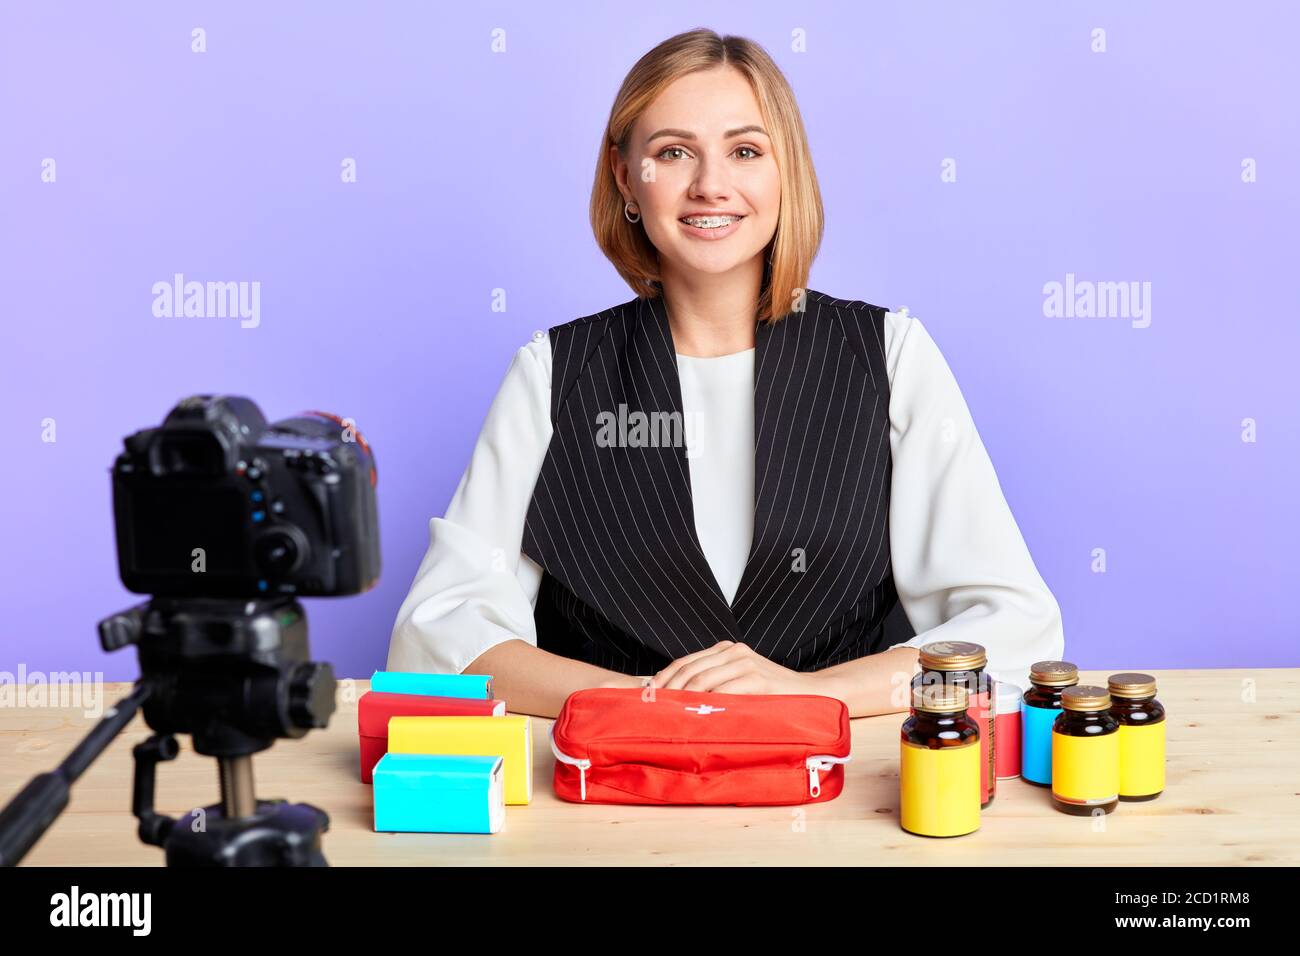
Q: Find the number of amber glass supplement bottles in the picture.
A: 5